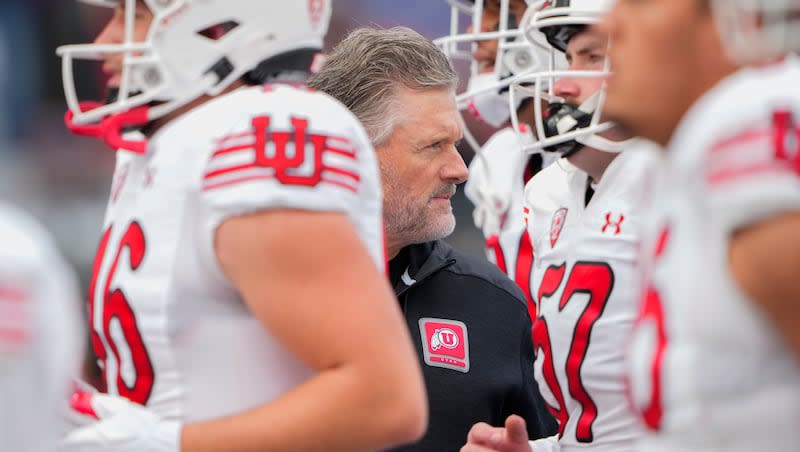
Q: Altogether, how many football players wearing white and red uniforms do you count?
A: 5